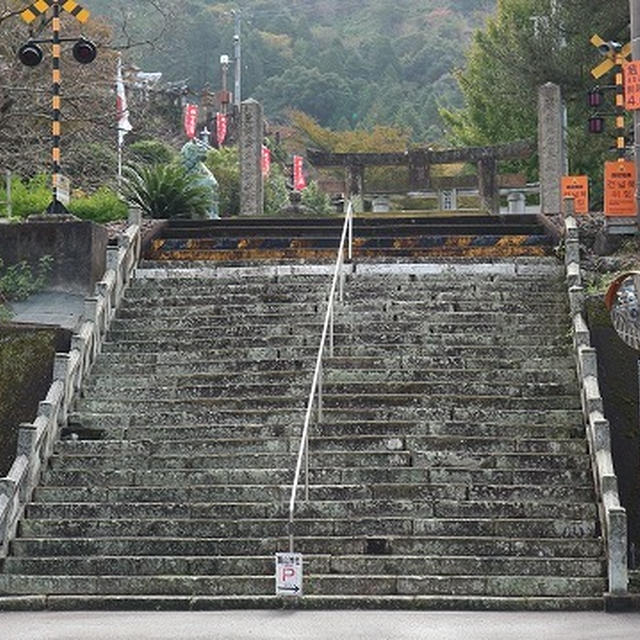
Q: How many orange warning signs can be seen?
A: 3